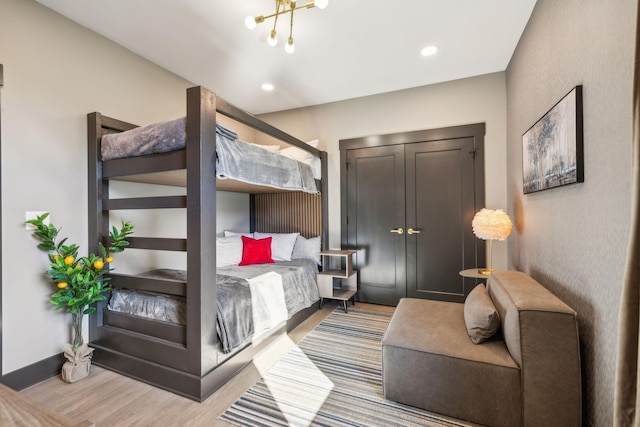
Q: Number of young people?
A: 0